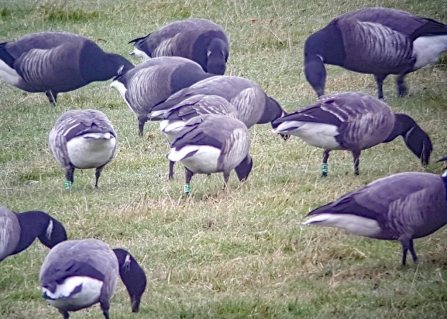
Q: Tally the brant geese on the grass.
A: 12